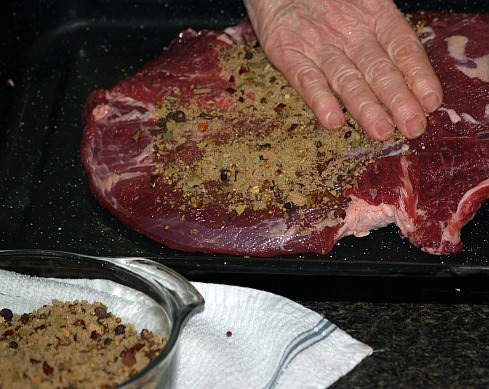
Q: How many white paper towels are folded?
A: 1